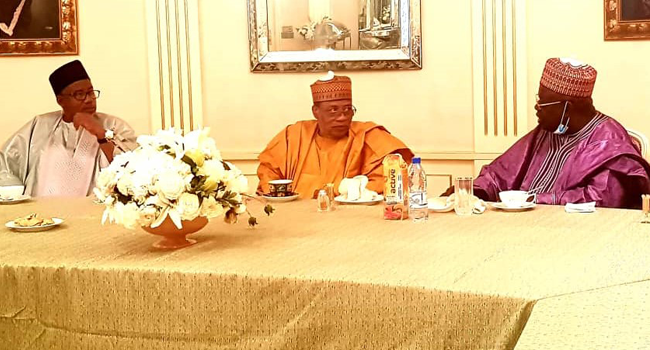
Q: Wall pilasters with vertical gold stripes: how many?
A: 2